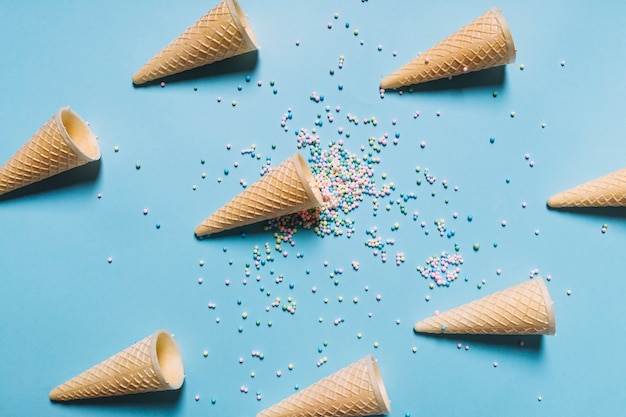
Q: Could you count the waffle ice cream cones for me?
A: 8